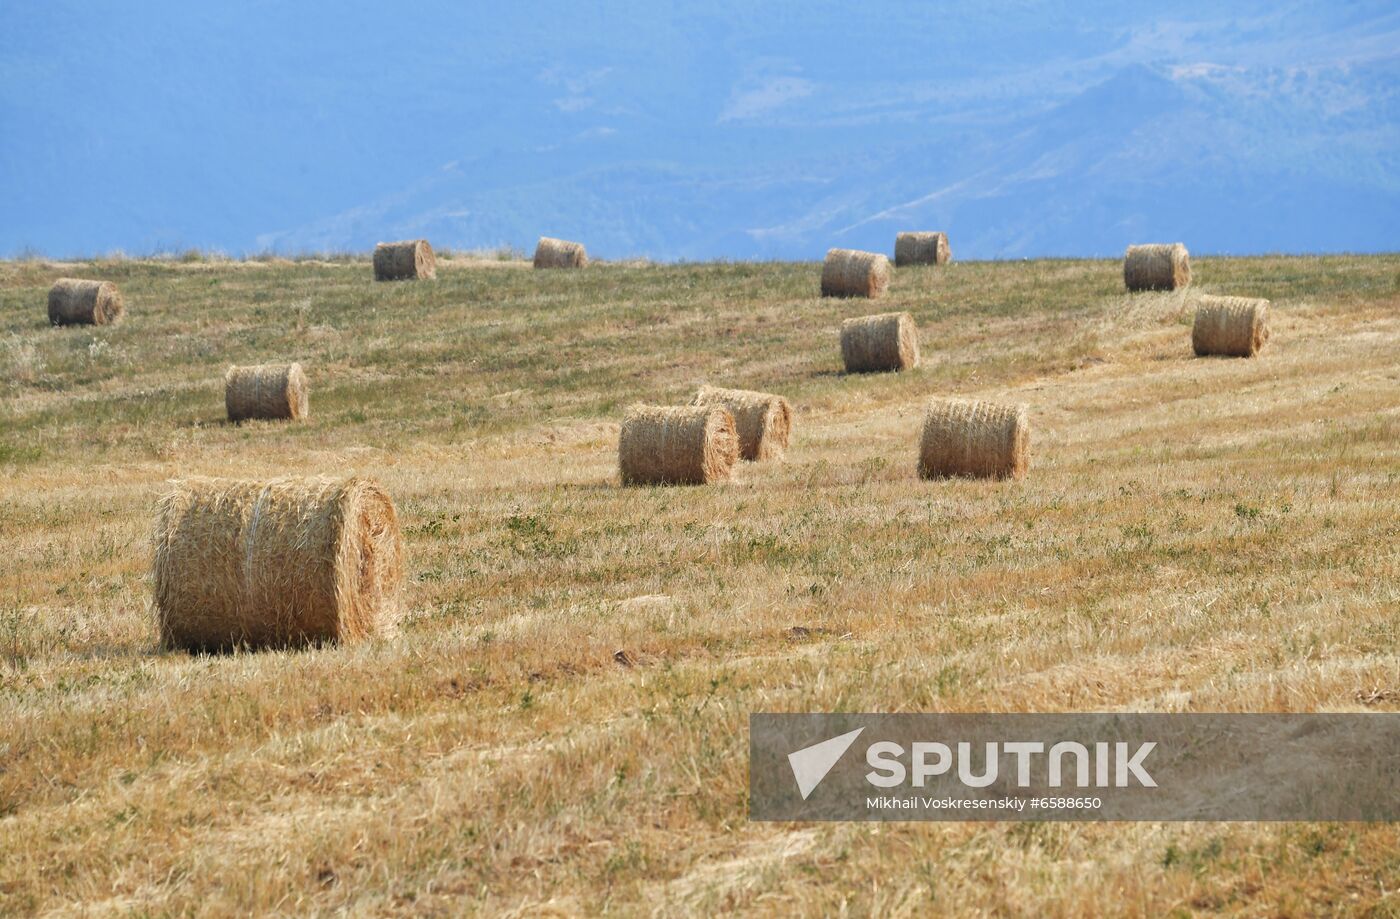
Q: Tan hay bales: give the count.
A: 13